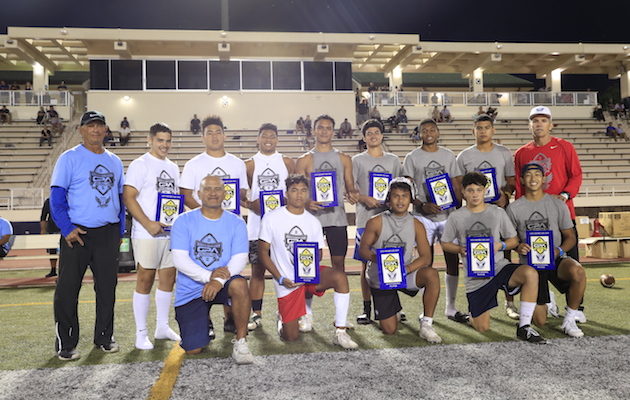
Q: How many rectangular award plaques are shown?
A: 11